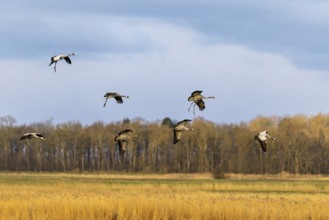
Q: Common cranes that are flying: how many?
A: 7